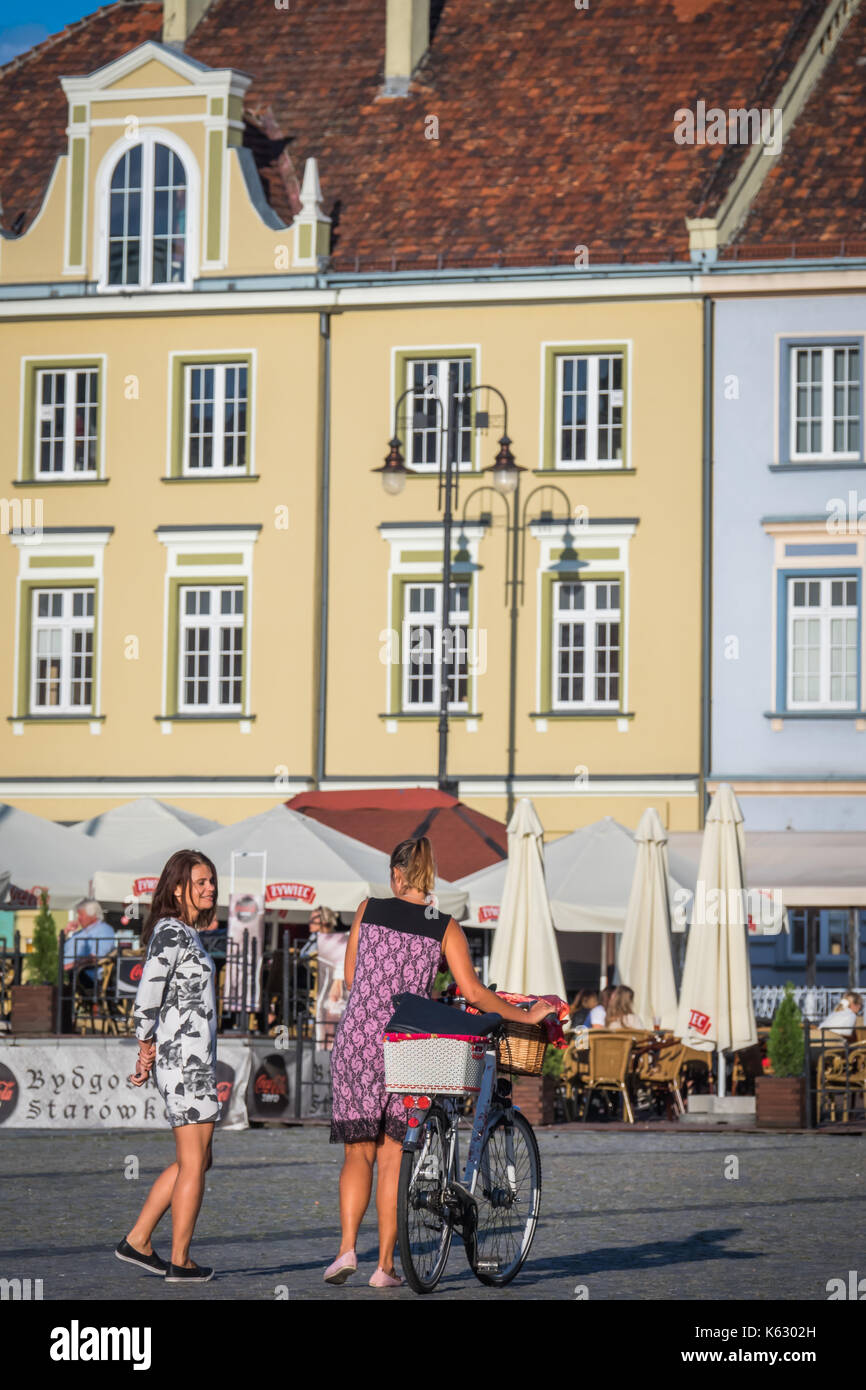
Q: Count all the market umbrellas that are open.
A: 5